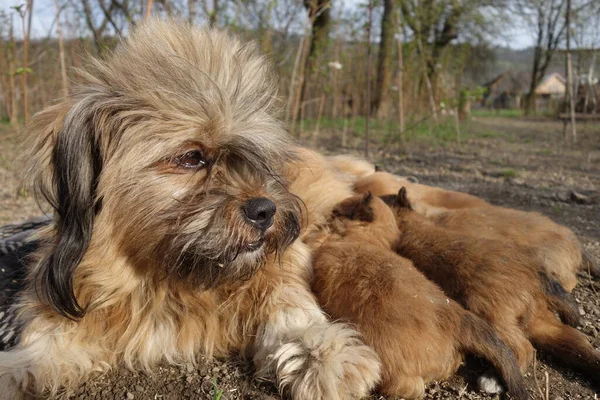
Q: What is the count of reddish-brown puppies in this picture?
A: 3